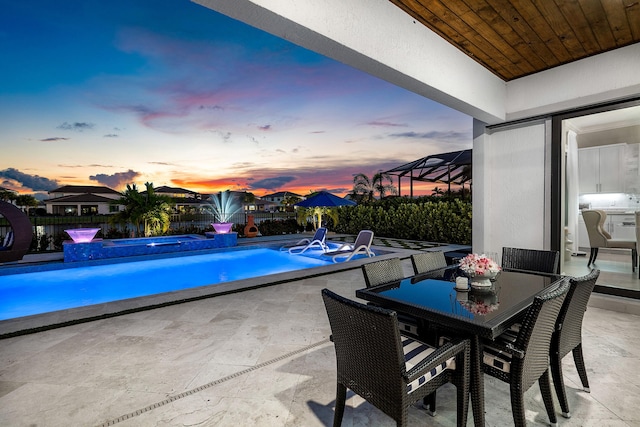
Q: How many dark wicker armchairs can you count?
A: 6